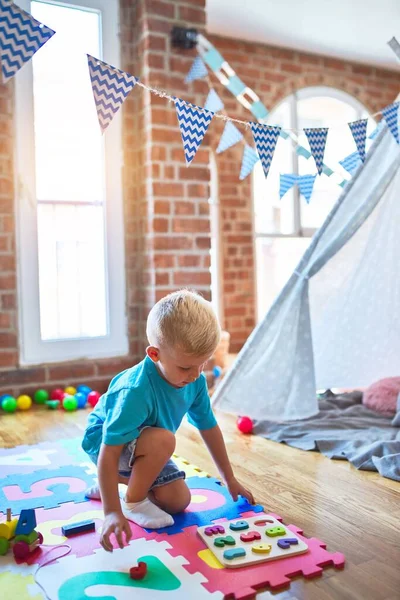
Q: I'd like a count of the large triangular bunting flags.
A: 7